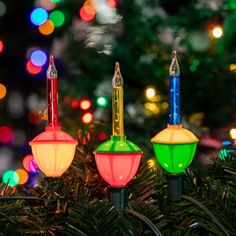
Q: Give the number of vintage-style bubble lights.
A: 3